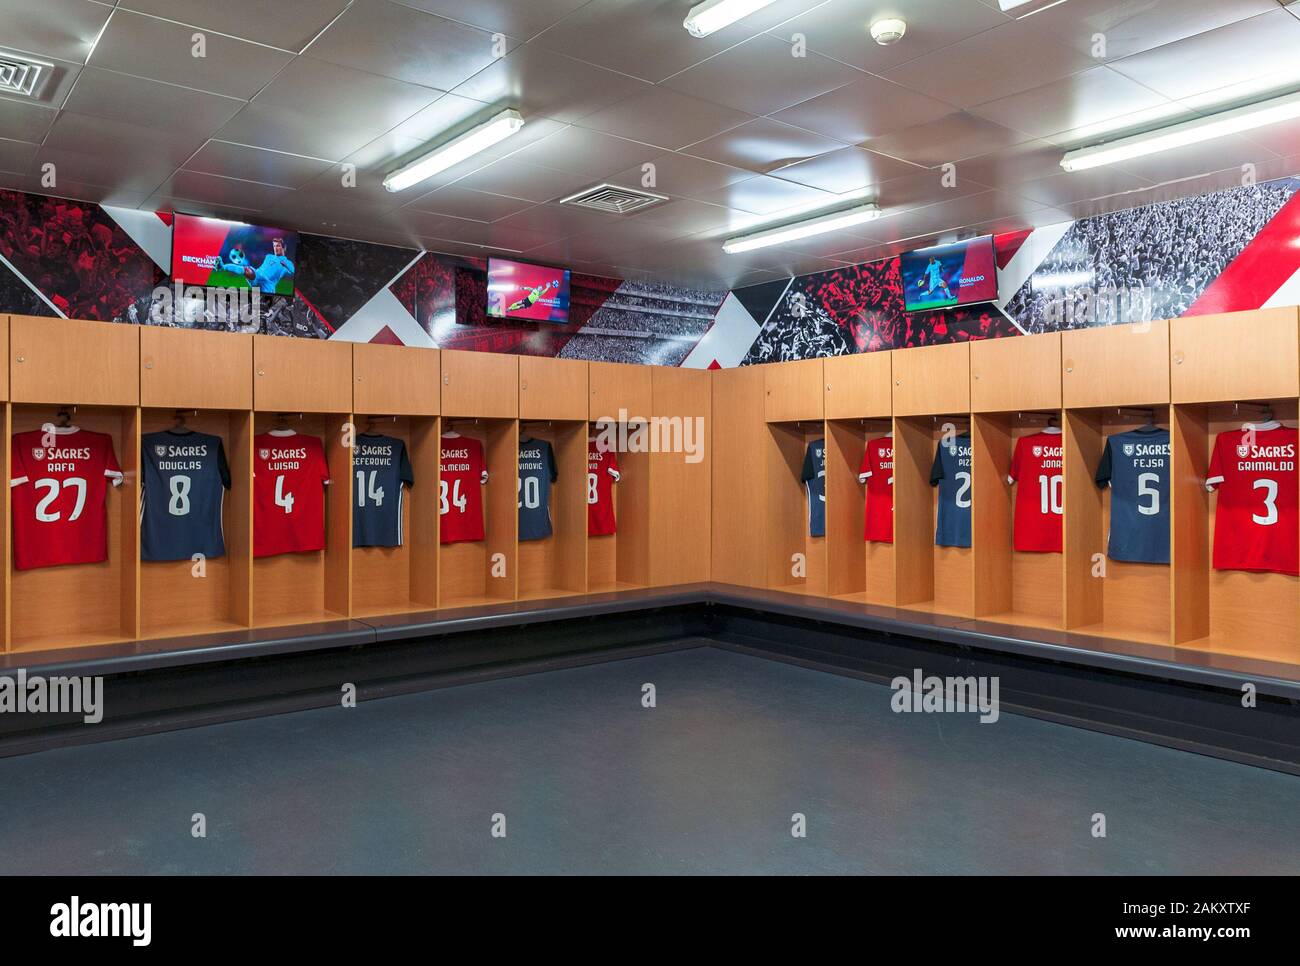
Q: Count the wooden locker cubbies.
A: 13